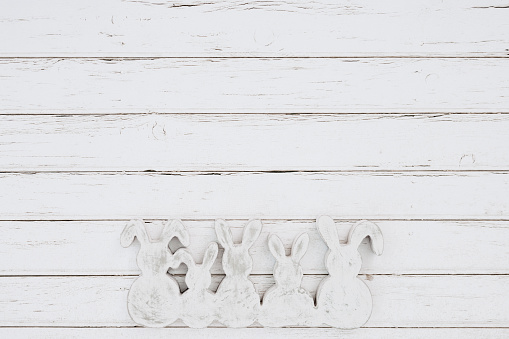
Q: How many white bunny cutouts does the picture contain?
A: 5